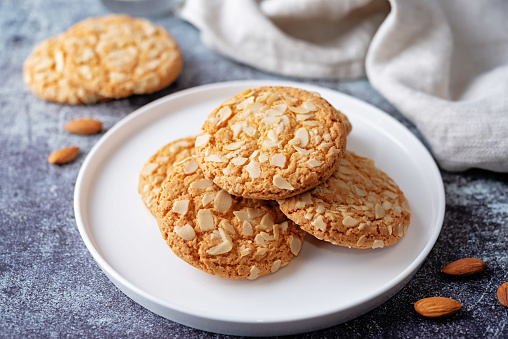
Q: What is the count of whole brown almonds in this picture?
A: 5